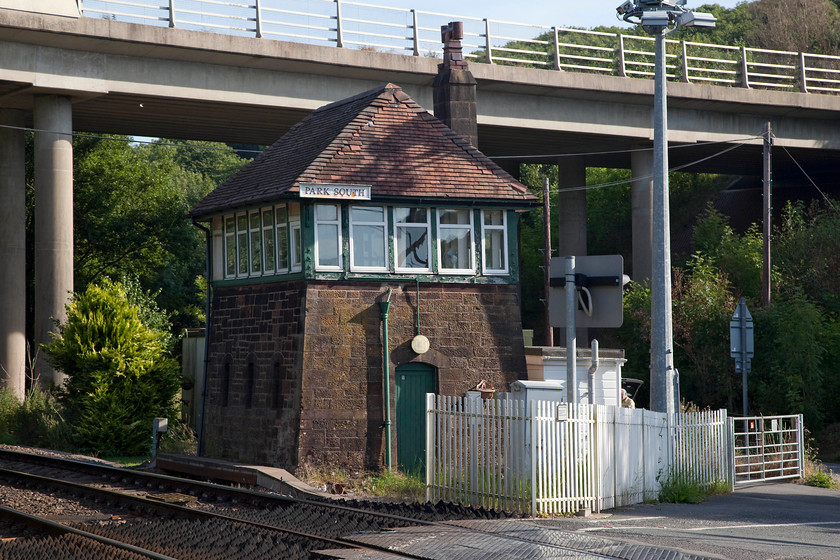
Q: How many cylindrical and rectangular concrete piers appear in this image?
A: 4